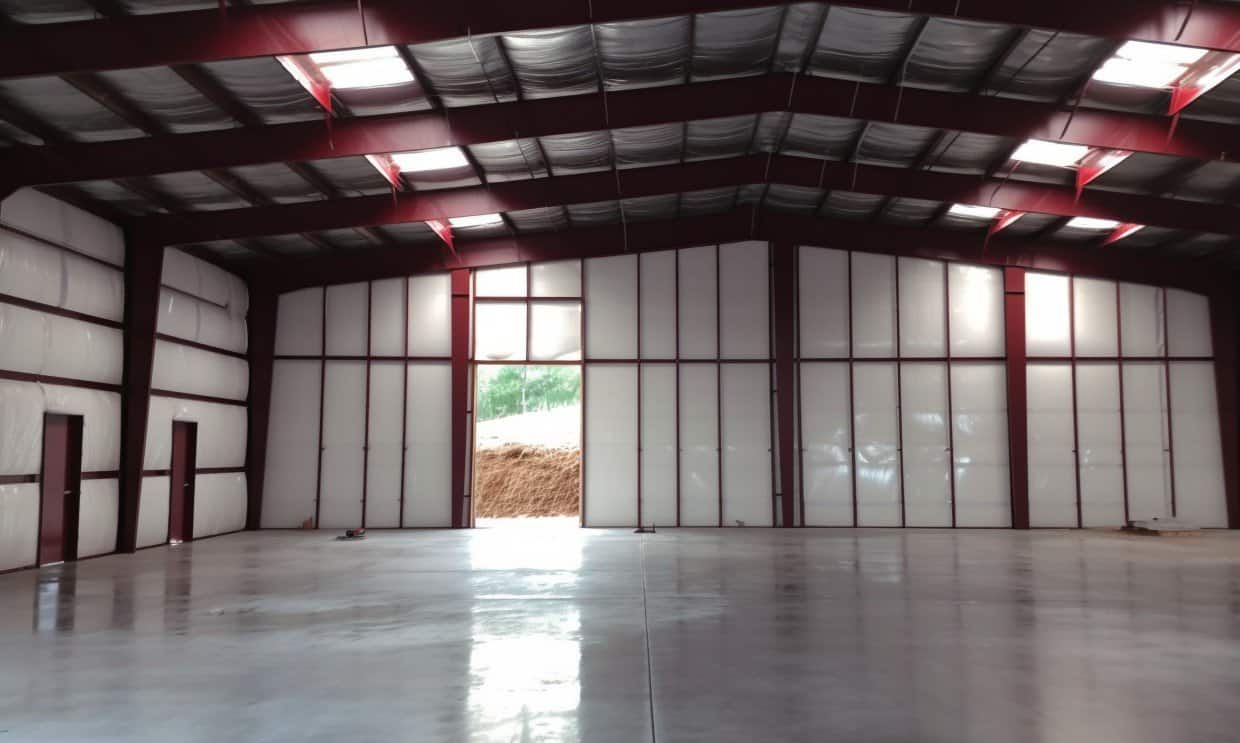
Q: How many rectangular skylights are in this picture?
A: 7